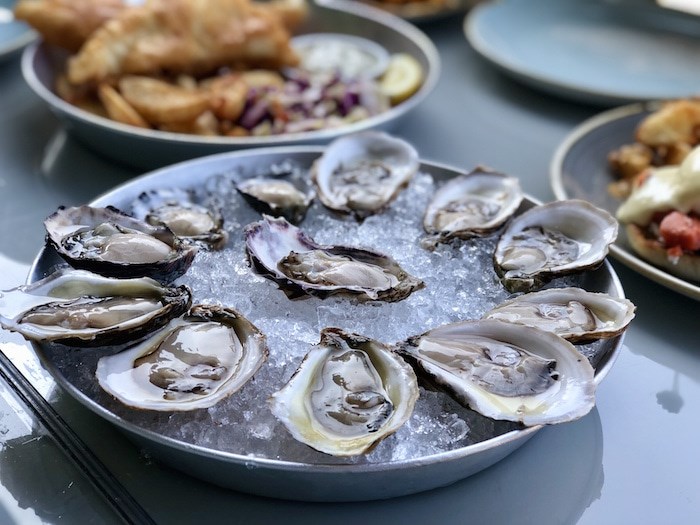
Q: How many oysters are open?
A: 12